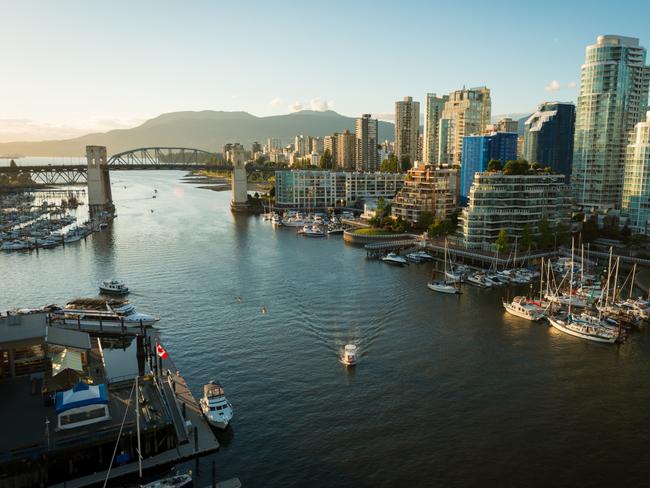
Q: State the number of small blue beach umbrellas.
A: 0